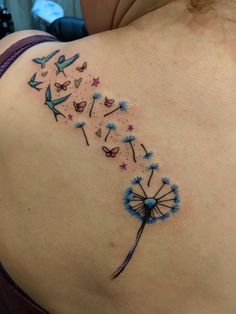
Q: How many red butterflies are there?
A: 5